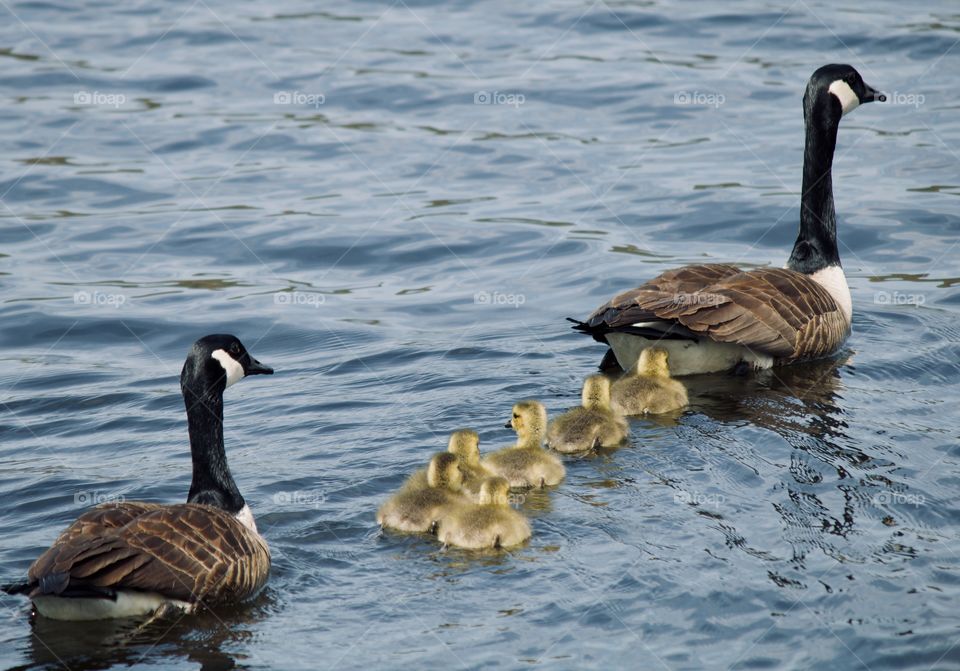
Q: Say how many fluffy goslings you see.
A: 6